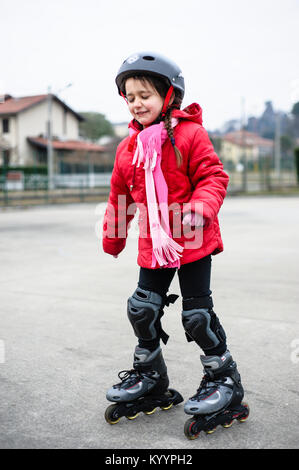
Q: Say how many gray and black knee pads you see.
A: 2